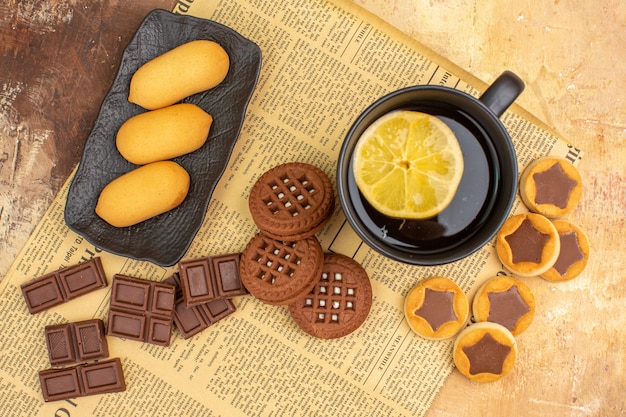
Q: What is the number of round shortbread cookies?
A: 6